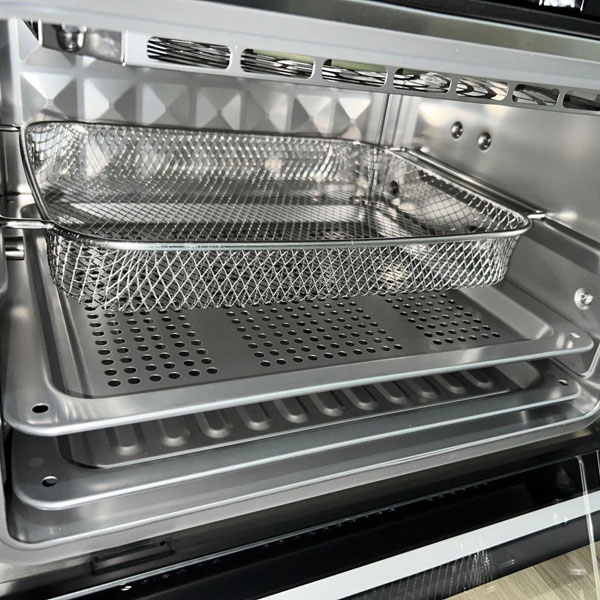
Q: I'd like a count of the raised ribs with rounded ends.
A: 11